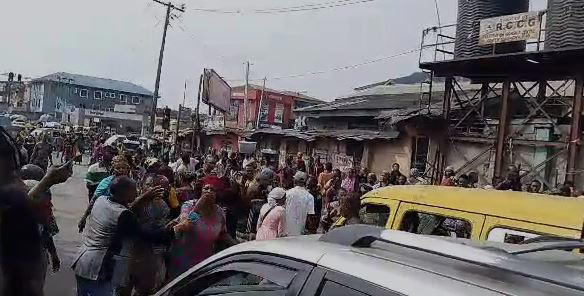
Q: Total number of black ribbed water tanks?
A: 2